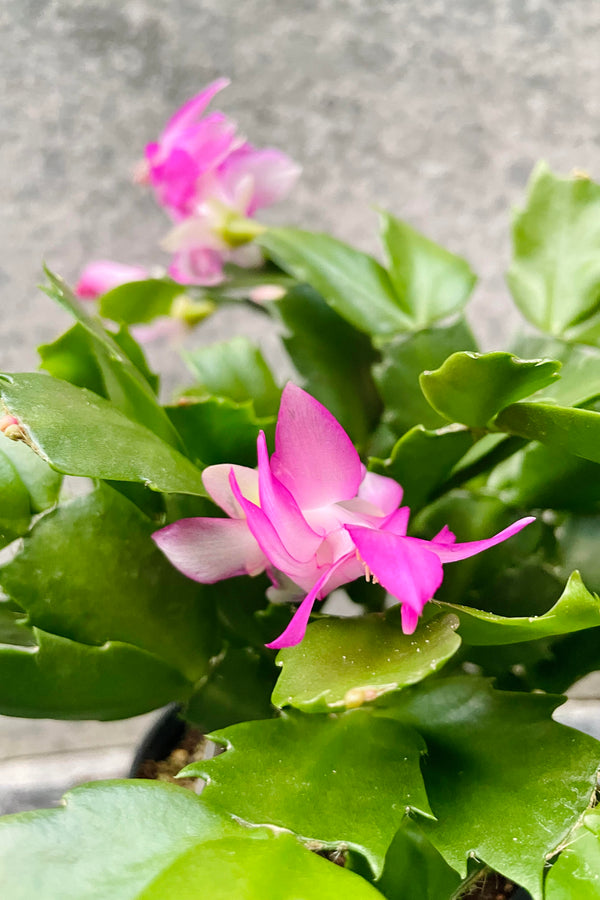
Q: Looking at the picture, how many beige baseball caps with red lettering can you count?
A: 0